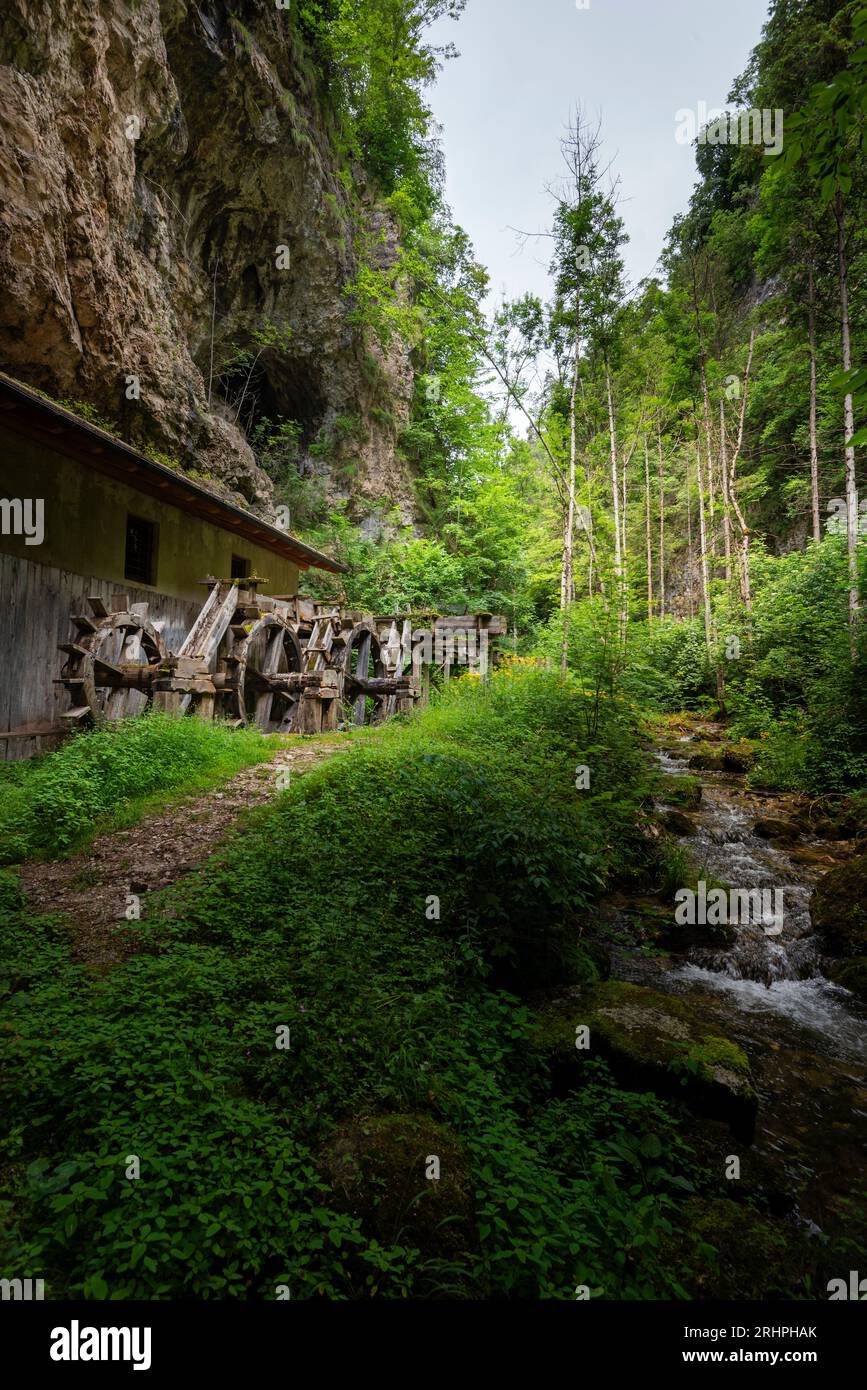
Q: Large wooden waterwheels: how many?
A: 3